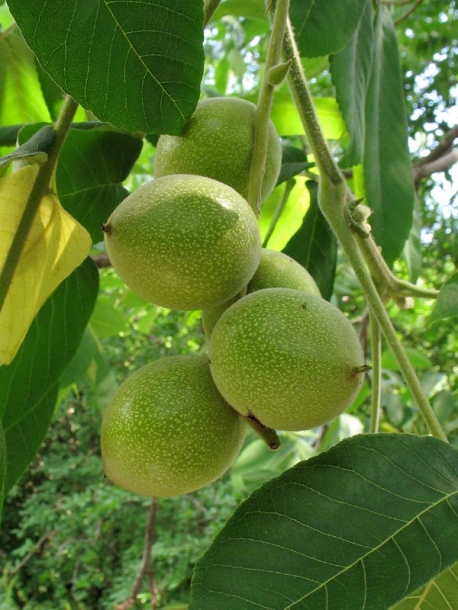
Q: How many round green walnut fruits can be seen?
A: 5